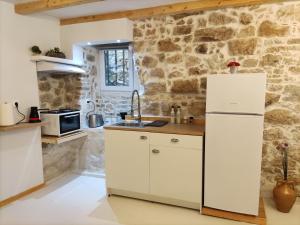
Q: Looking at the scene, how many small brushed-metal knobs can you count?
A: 3